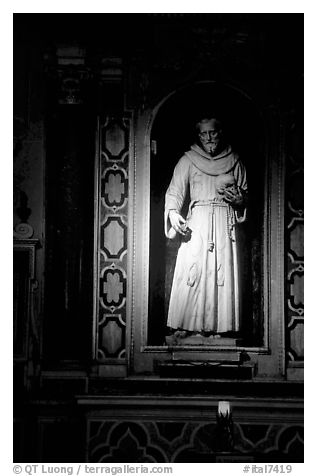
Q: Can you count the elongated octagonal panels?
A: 5